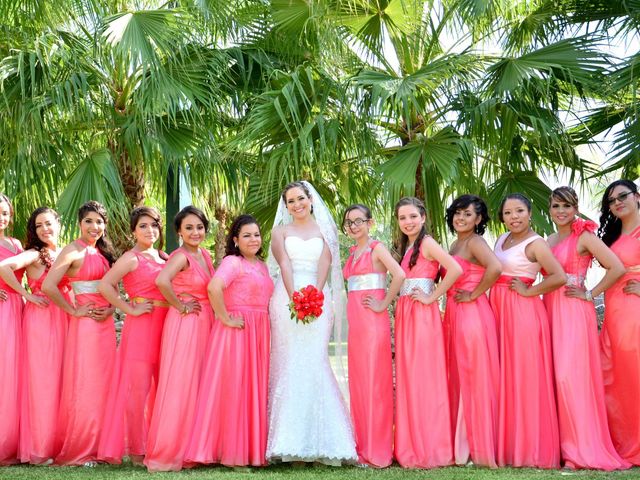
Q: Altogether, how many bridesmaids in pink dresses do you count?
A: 12